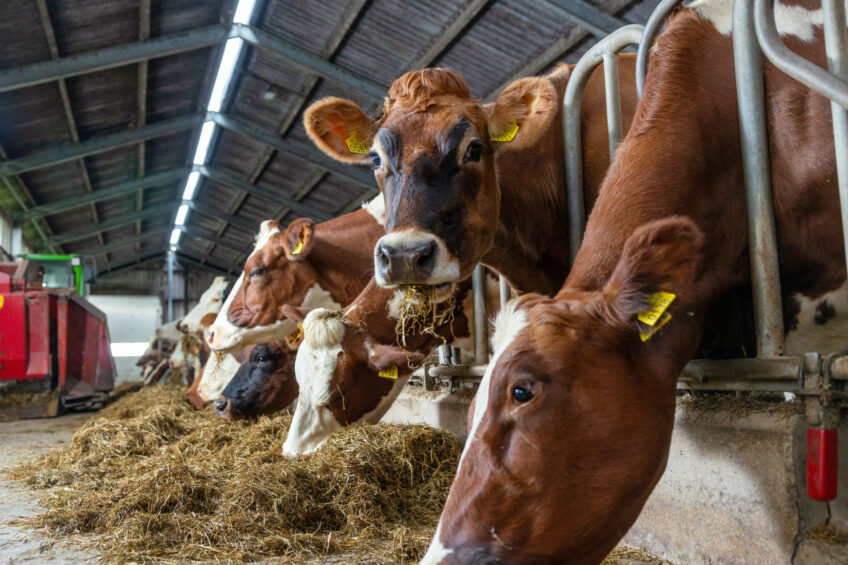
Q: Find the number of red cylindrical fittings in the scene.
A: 1